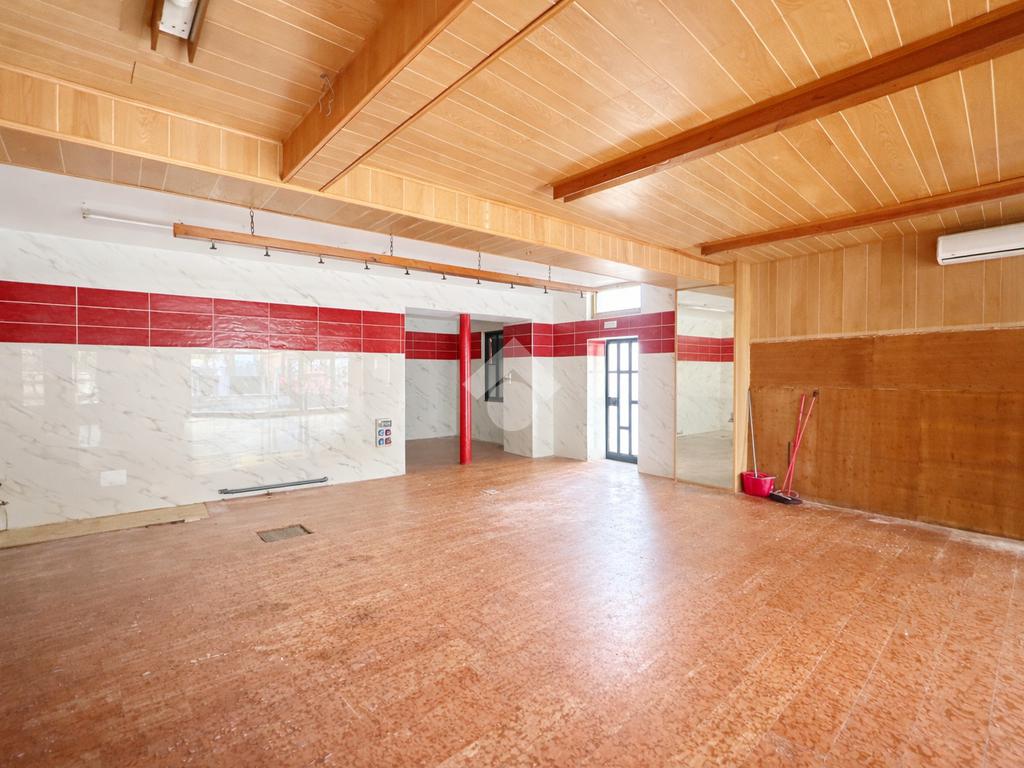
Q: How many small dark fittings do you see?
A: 10